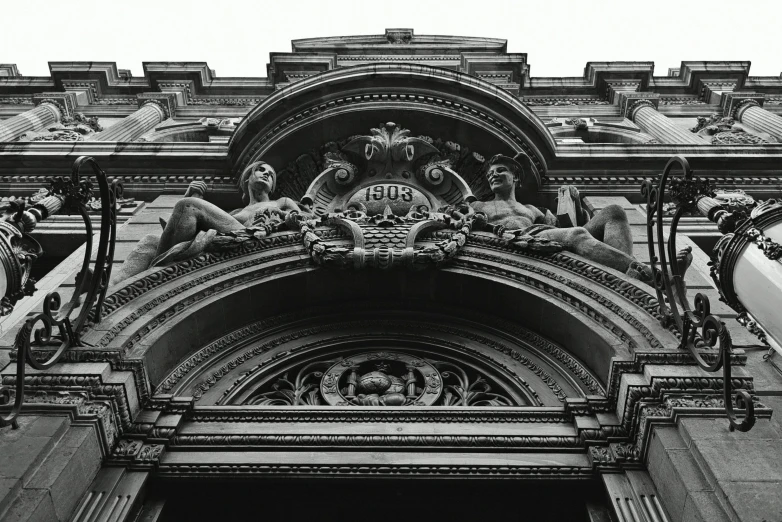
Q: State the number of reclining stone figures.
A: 2